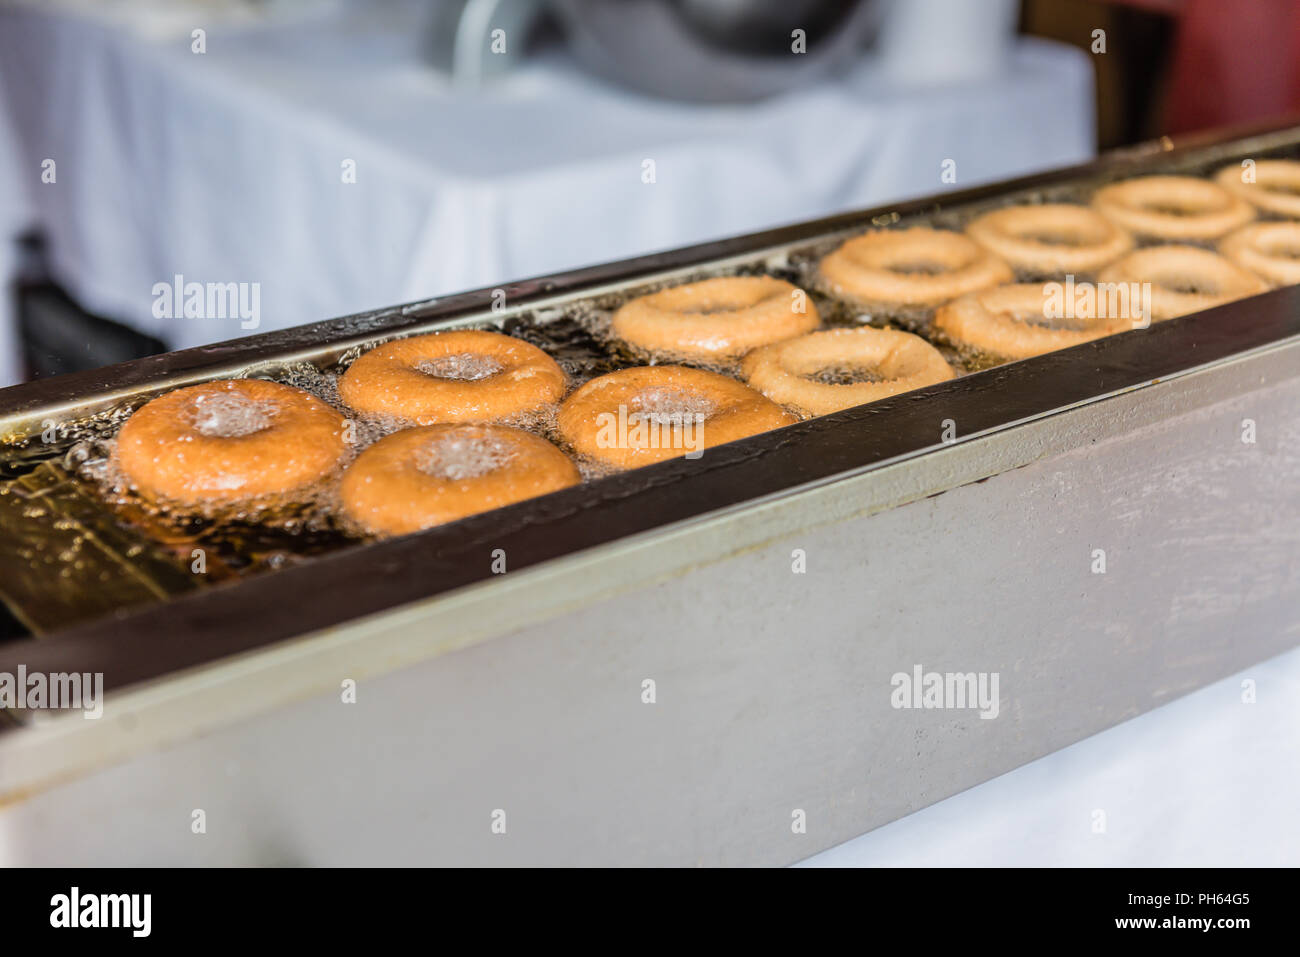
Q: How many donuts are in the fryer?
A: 13